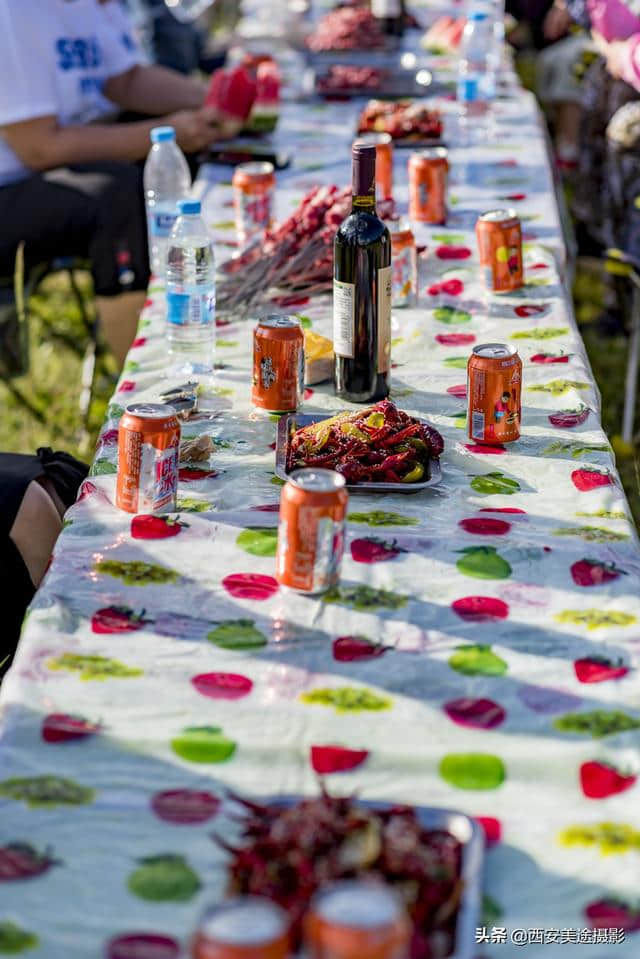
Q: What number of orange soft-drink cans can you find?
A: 11